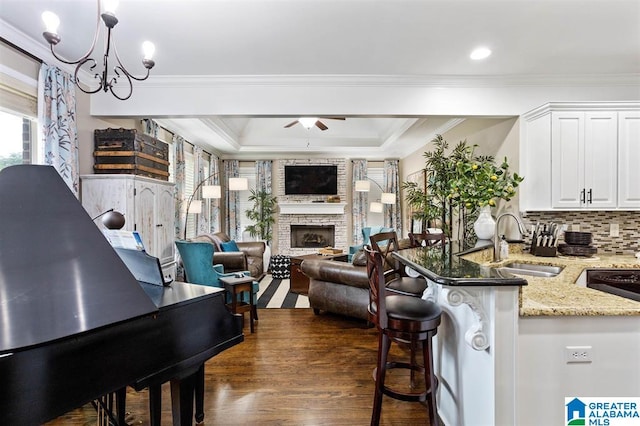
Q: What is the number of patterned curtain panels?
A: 9